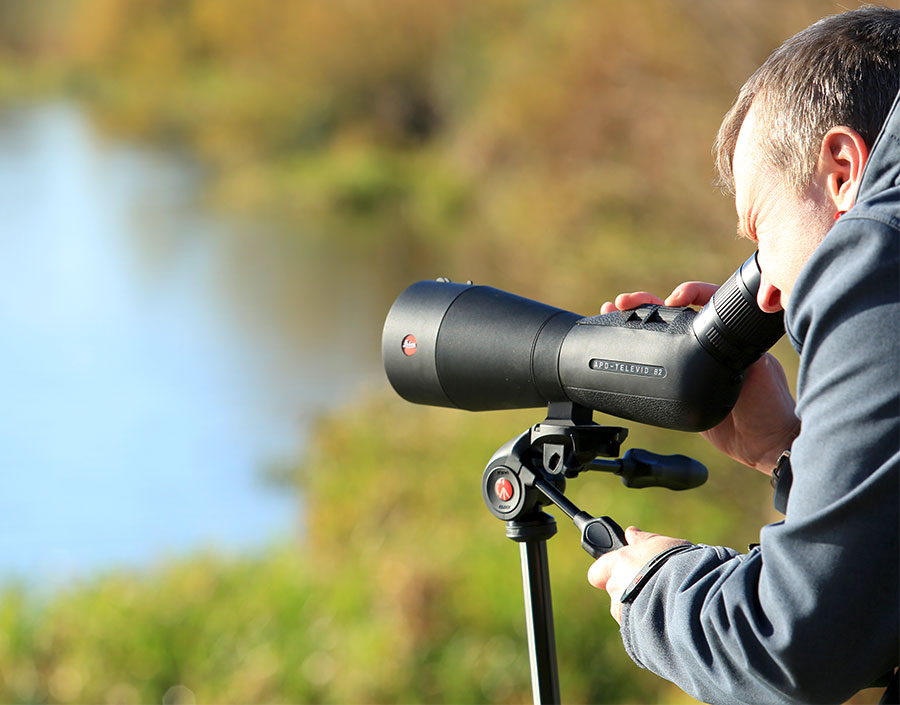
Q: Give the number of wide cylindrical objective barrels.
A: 1